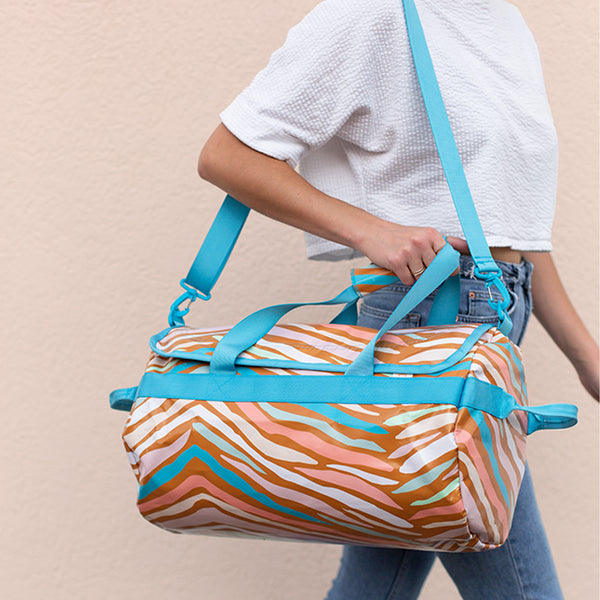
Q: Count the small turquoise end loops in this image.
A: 2